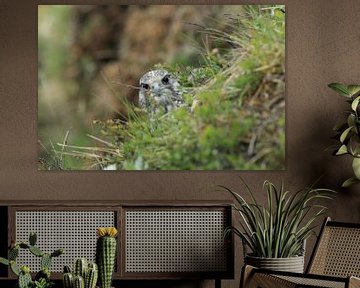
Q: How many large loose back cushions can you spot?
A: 0